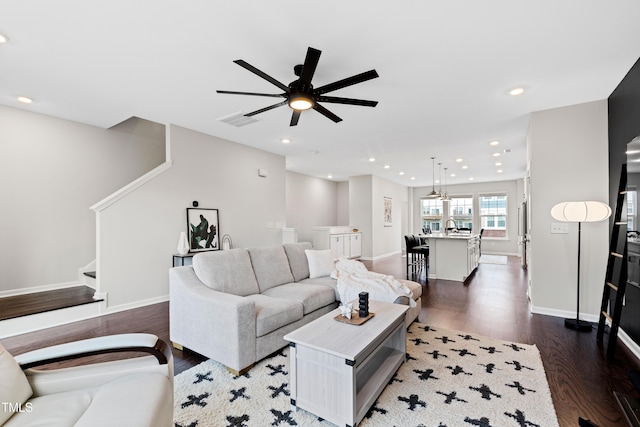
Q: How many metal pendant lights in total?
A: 3